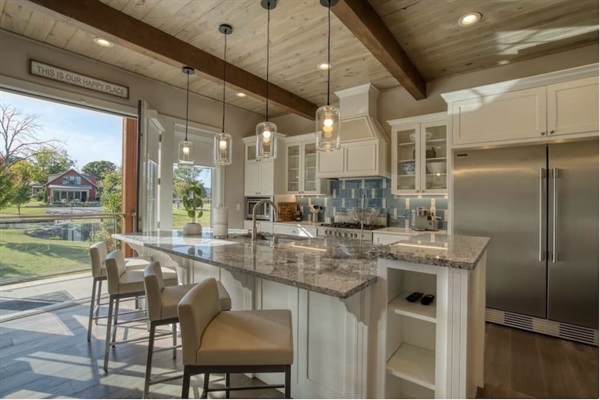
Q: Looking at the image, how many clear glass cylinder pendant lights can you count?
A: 4